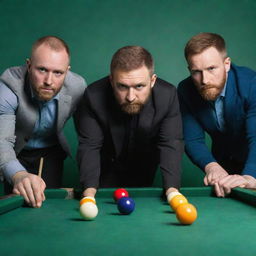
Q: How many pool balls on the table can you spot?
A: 7